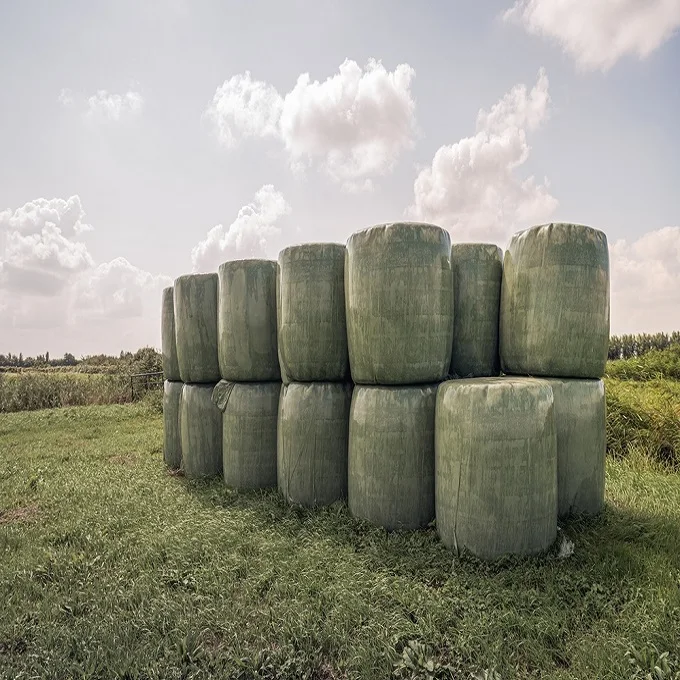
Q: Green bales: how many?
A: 14